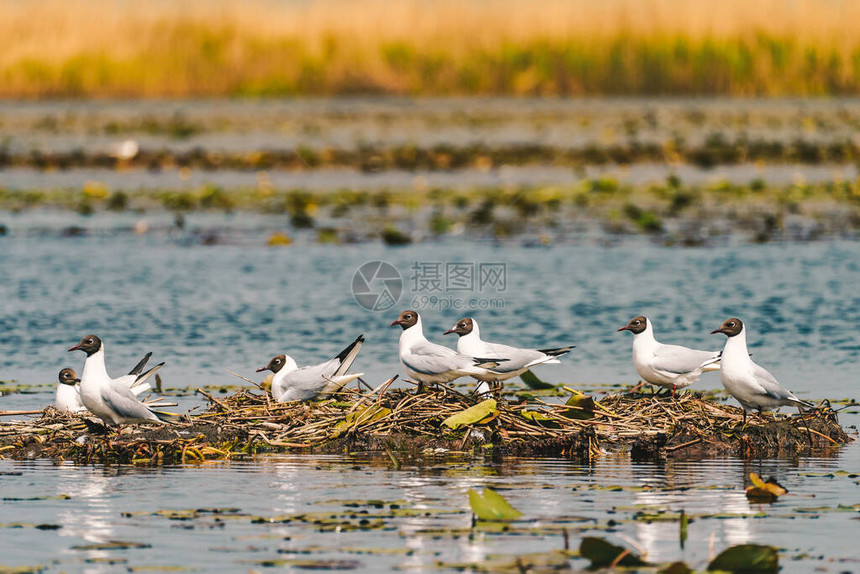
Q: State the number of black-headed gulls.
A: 7